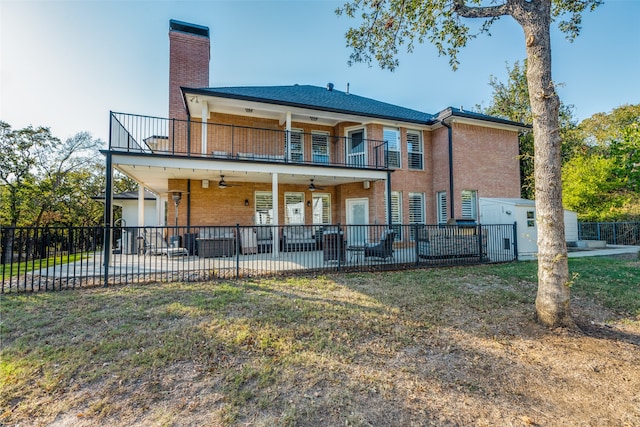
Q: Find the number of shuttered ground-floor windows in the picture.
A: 7